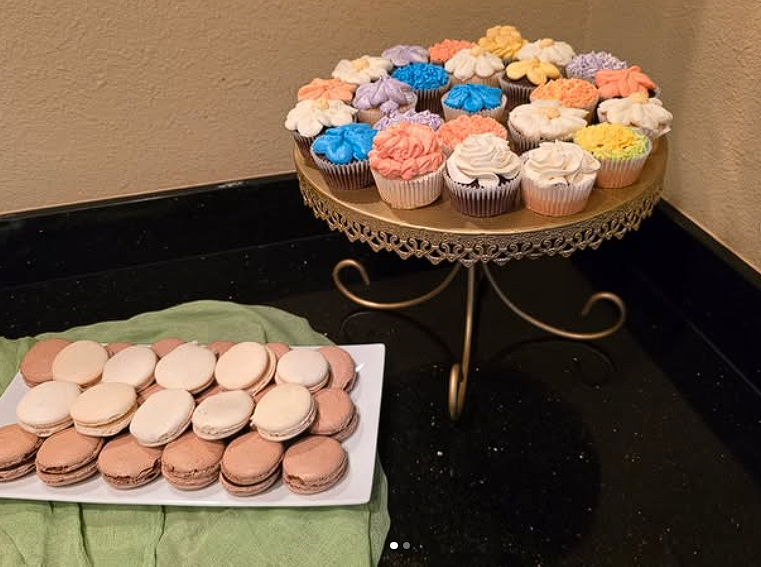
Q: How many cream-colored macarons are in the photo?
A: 10